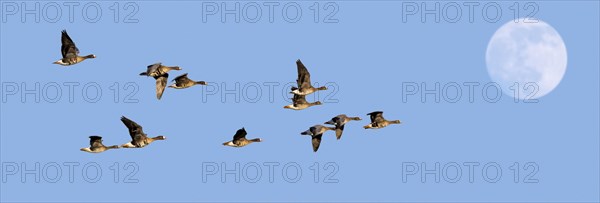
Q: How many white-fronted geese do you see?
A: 11